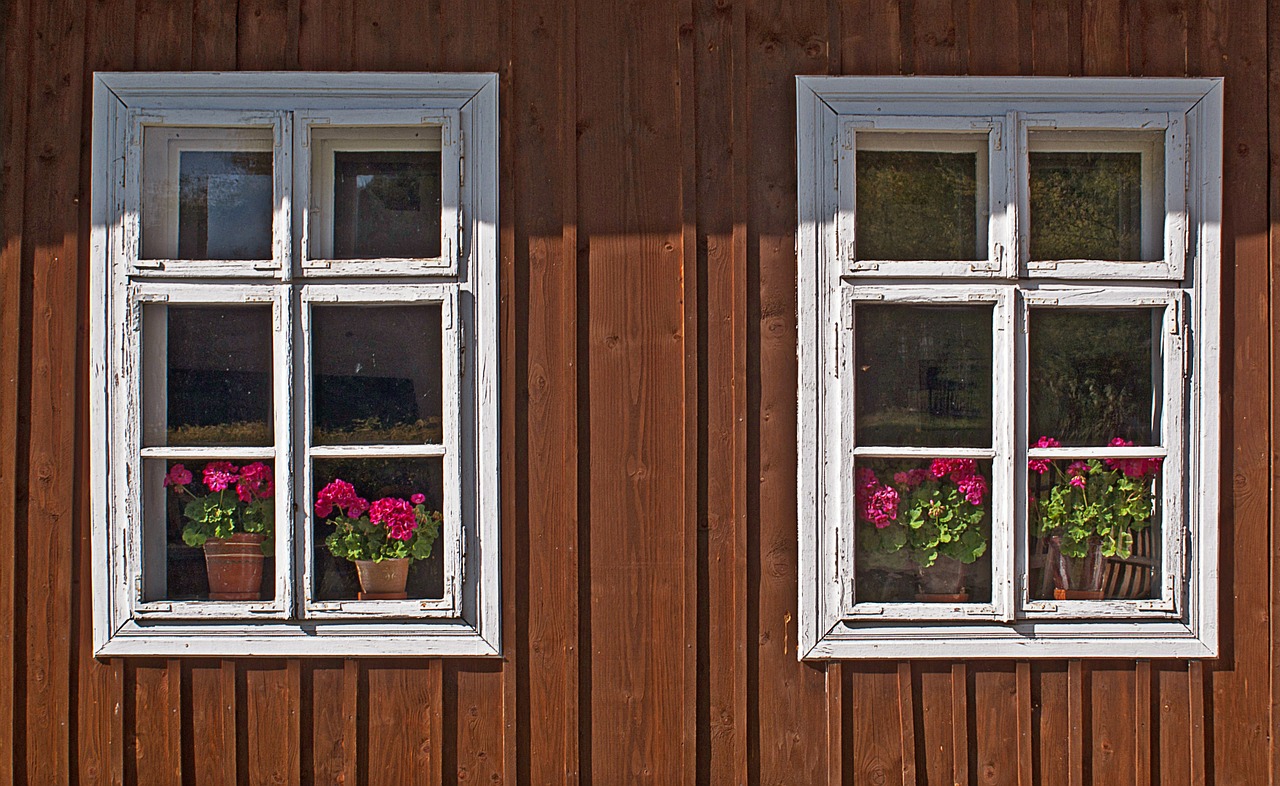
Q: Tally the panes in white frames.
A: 12